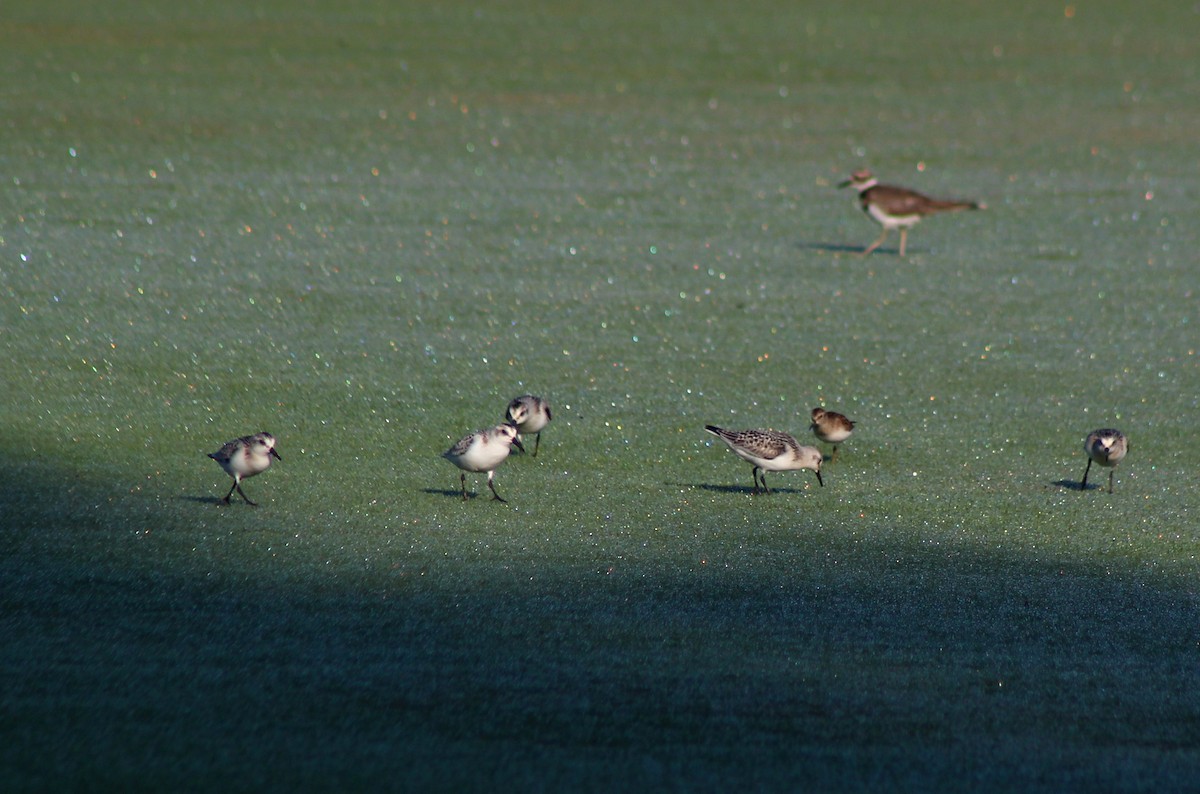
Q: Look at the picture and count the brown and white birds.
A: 2